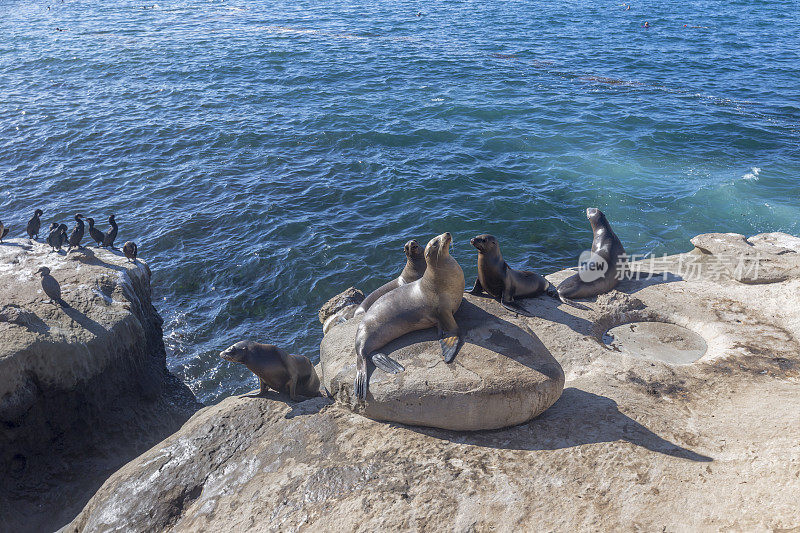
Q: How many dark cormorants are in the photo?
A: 9